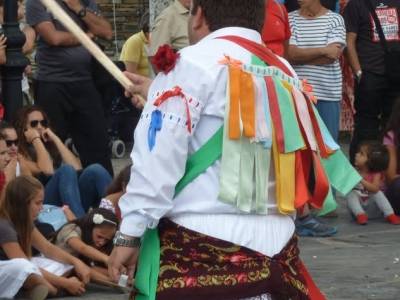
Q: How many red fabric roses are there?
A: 1